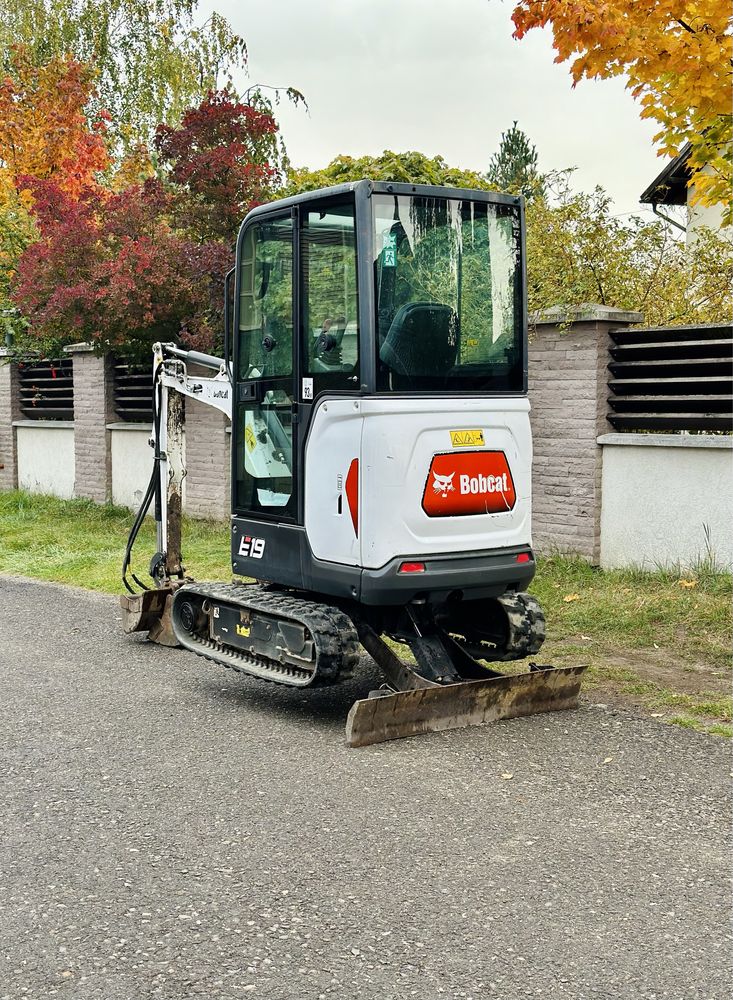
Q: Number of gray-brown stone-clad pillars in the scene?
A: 4